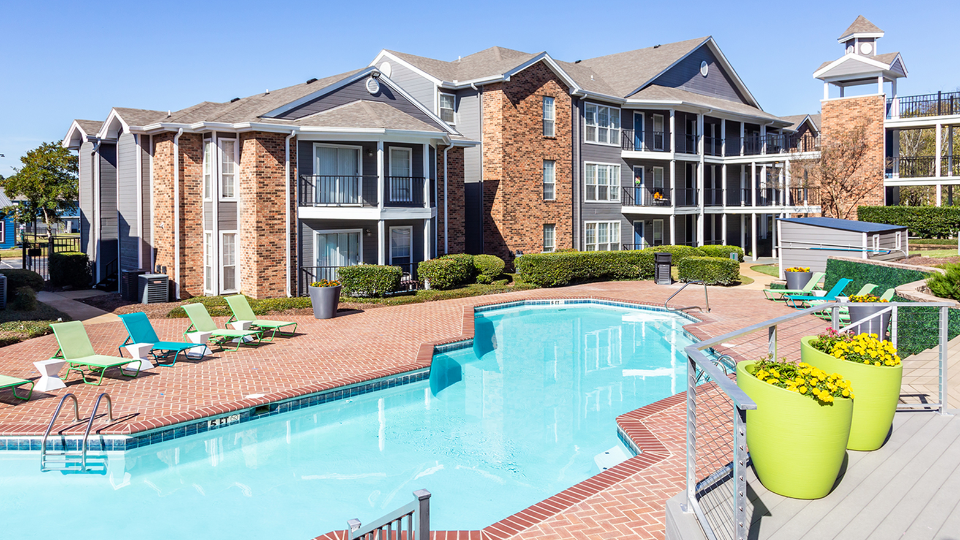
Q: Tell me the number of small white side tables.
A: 6